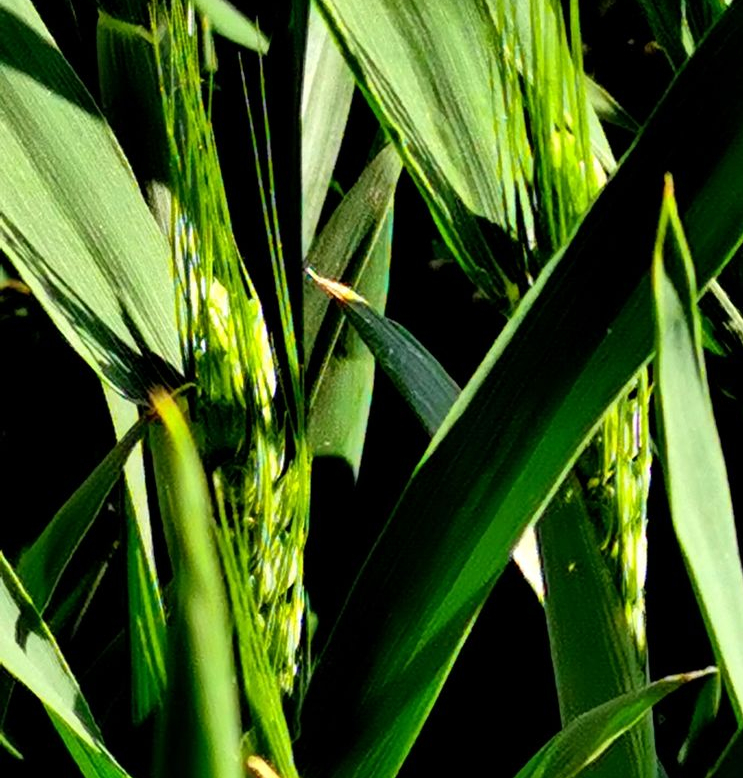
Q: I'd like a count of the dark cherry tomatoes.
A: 0